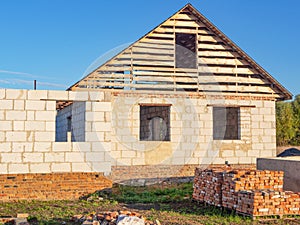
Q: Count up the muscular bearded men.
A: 0